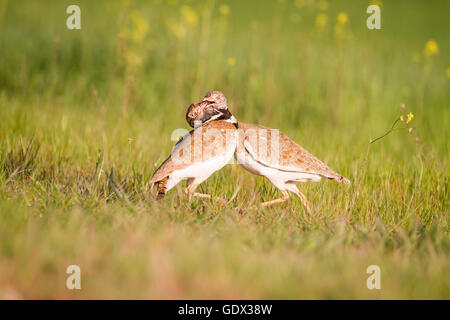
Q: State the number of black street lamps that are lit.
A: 0